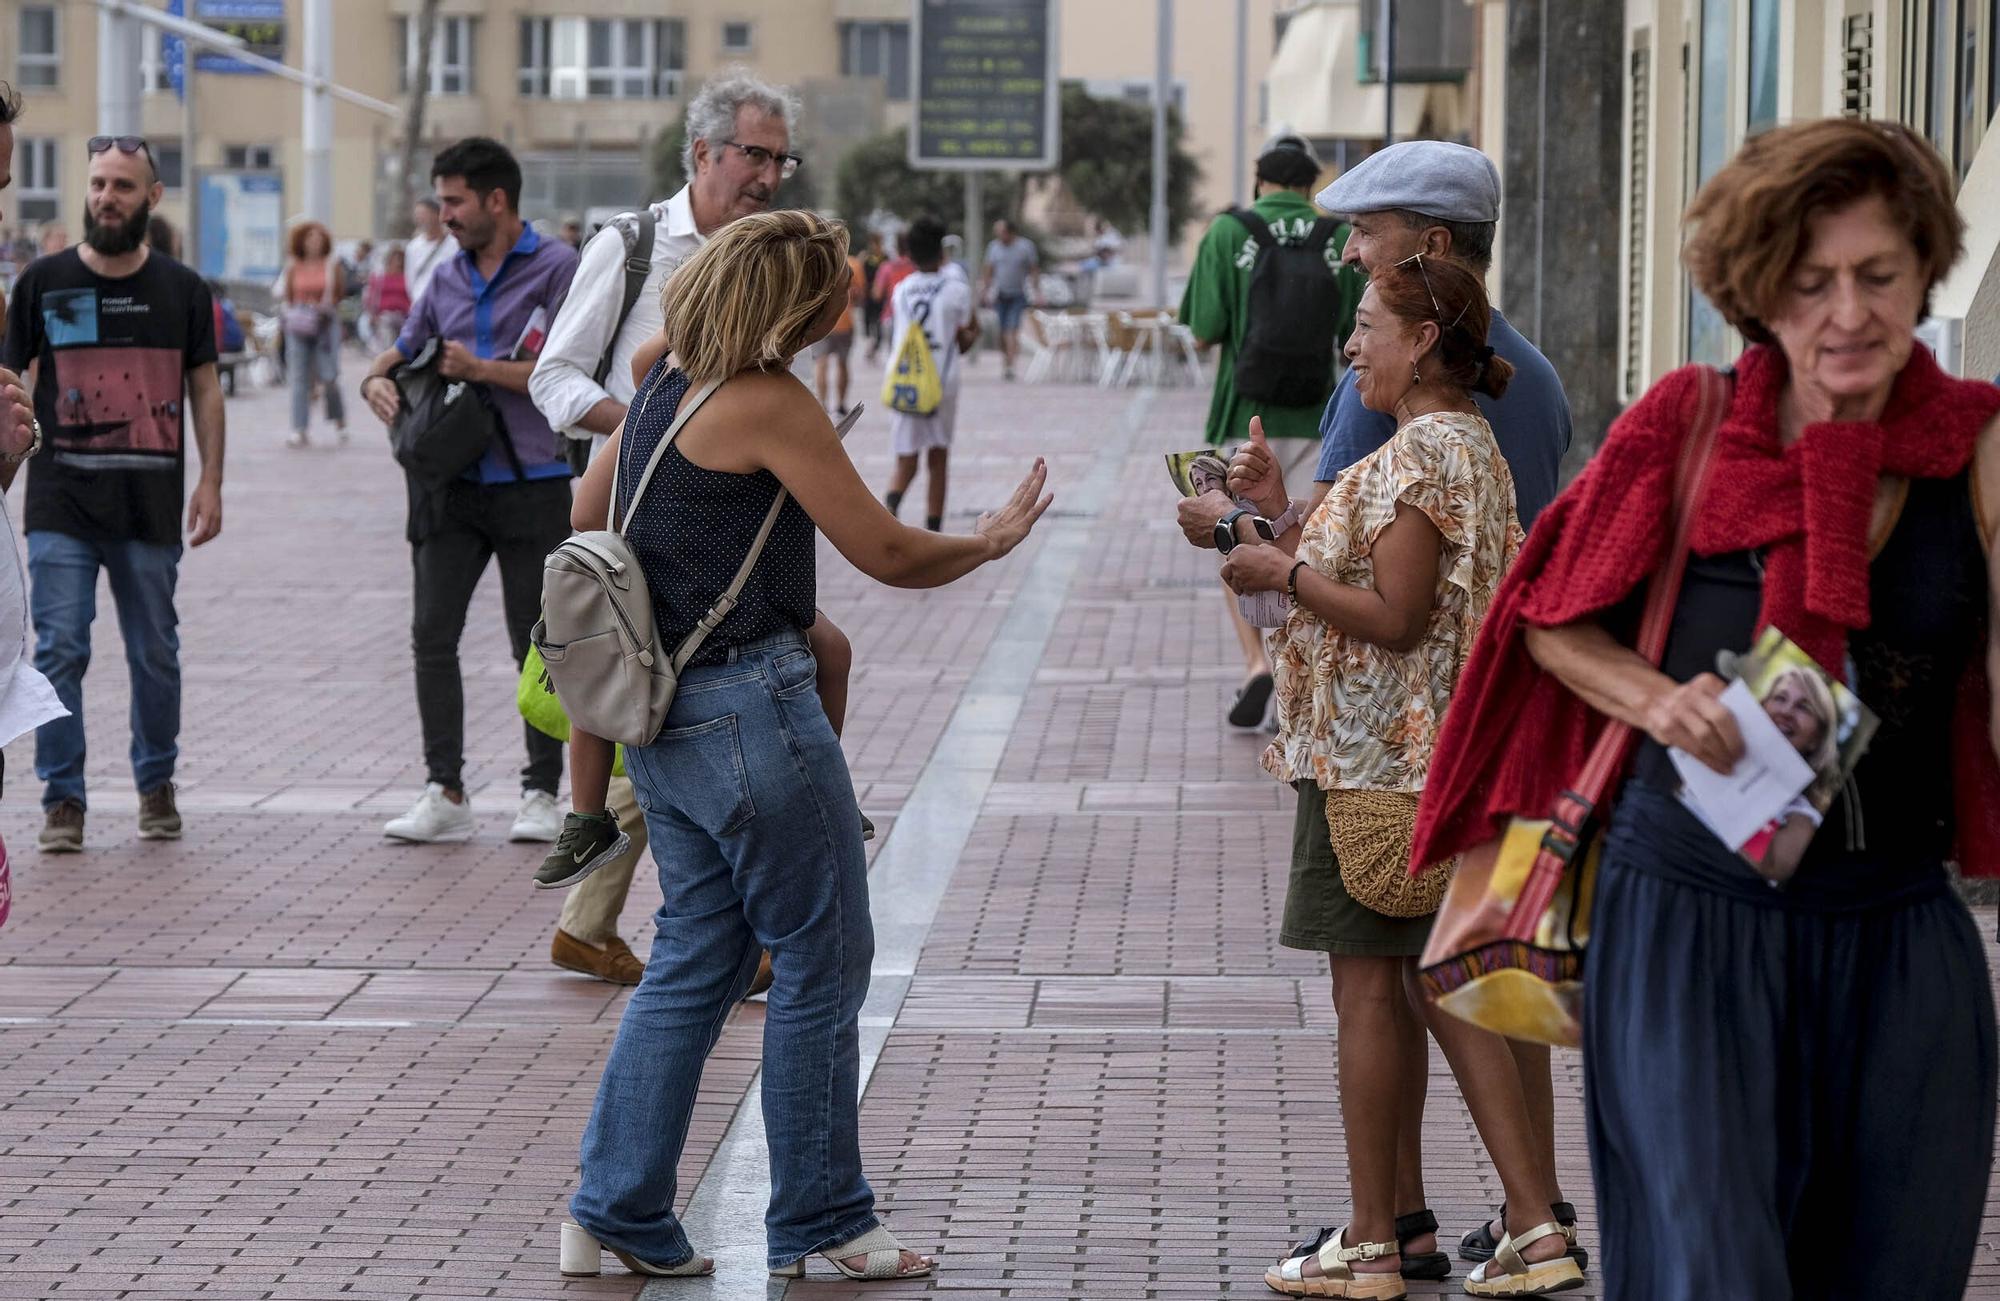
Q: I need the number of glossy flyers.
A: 2